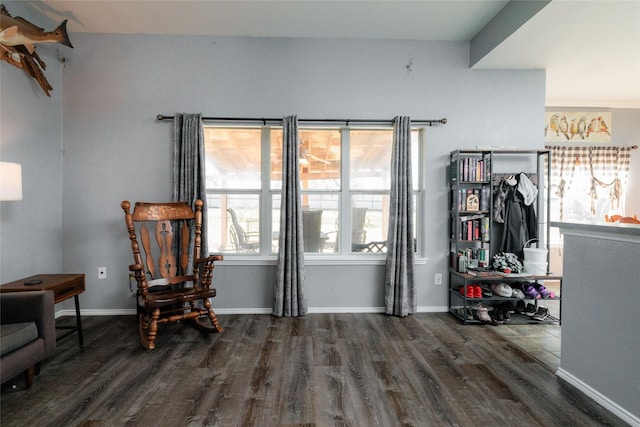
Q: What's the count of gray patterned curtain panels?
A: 3